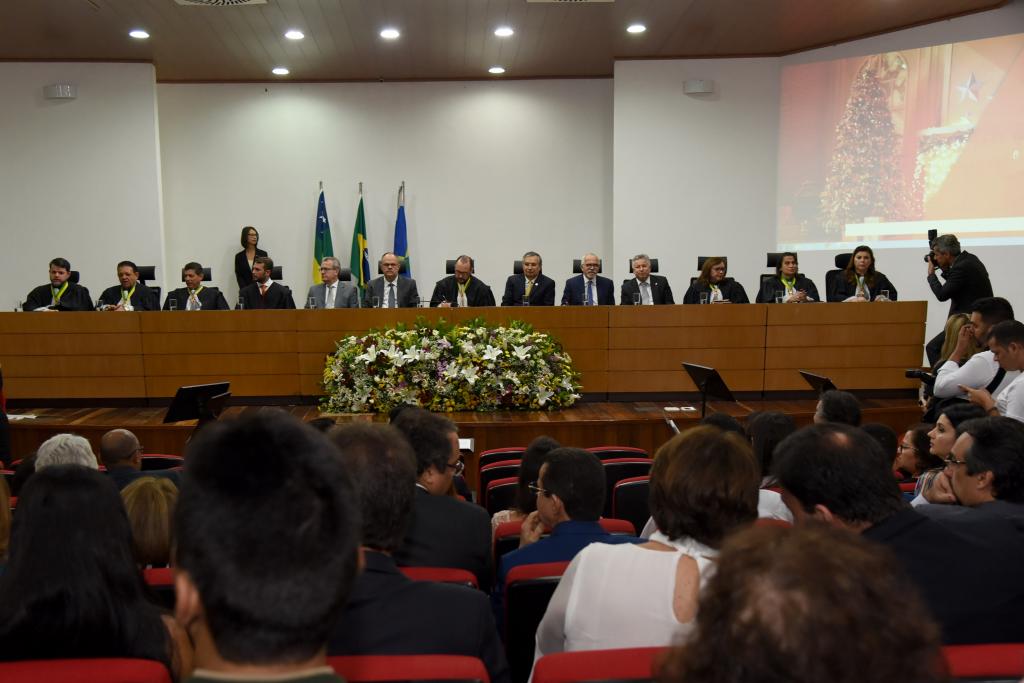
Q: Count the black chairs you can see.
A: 13